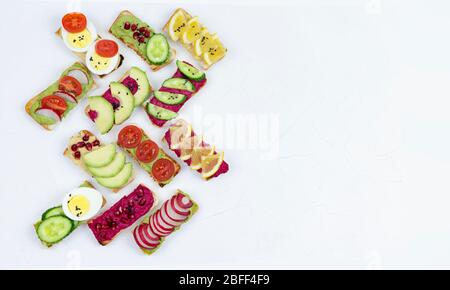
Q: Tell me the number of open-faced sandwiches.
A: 12